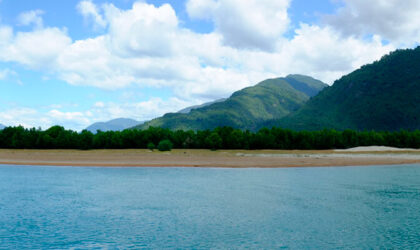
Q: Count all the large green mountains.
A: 2